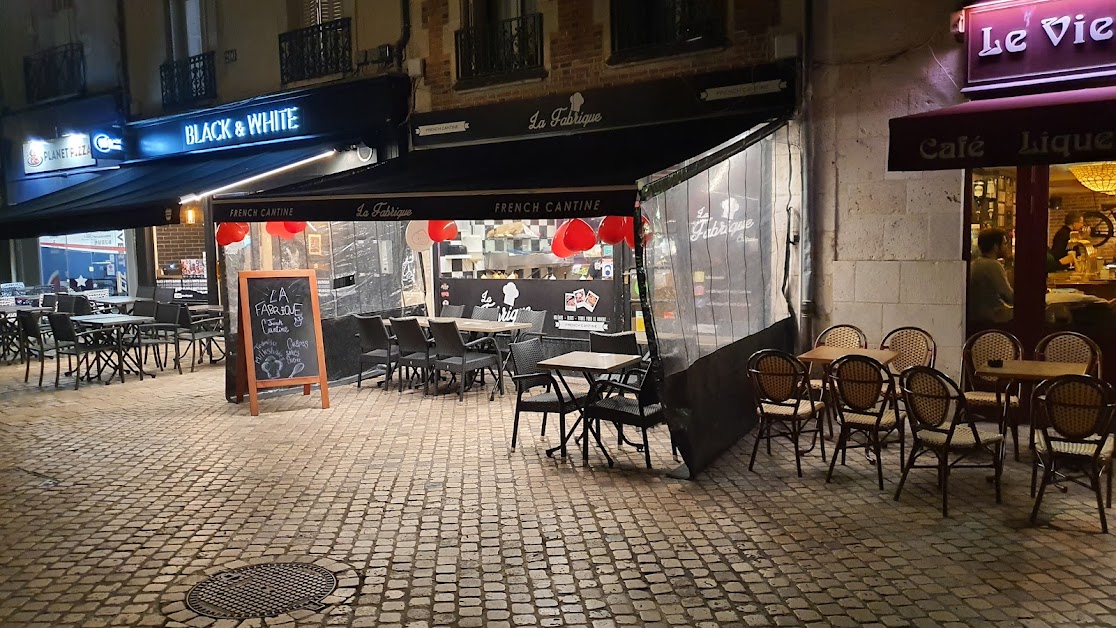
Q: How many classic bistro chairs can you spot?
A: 8